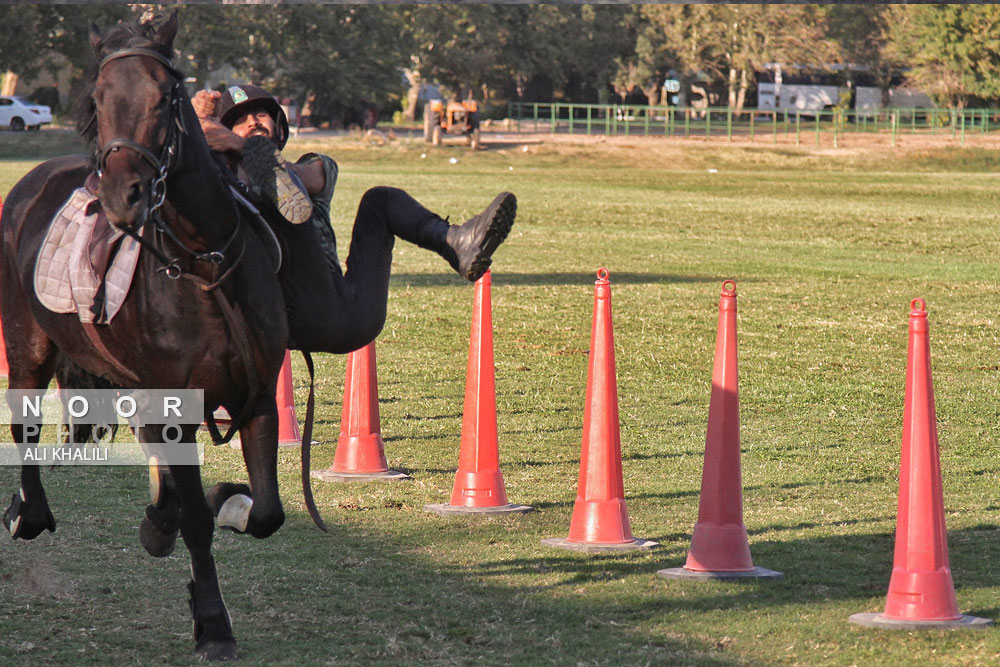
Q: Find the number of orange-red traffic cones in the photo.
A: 7